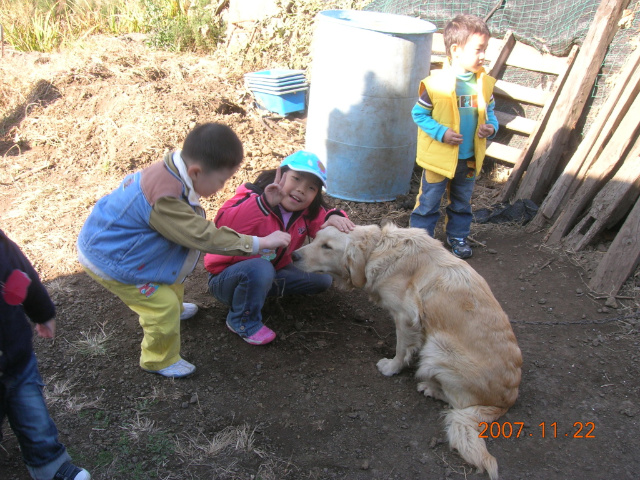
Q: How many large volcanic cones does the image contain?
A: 0